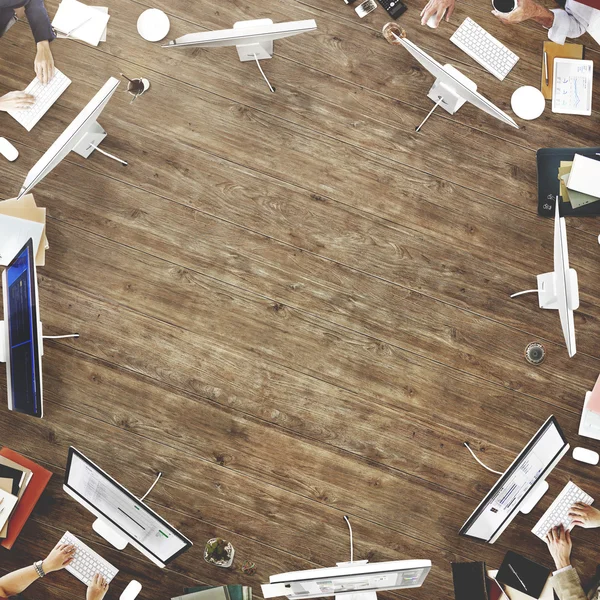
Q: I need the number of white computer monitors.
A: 8